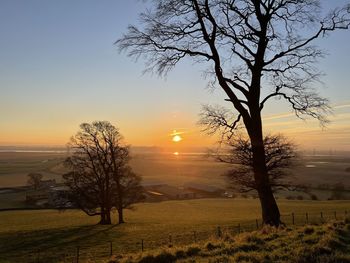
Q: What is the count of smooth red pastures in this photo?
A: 0